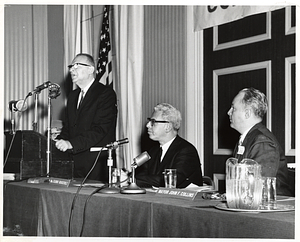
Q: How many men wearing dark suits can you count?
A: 3